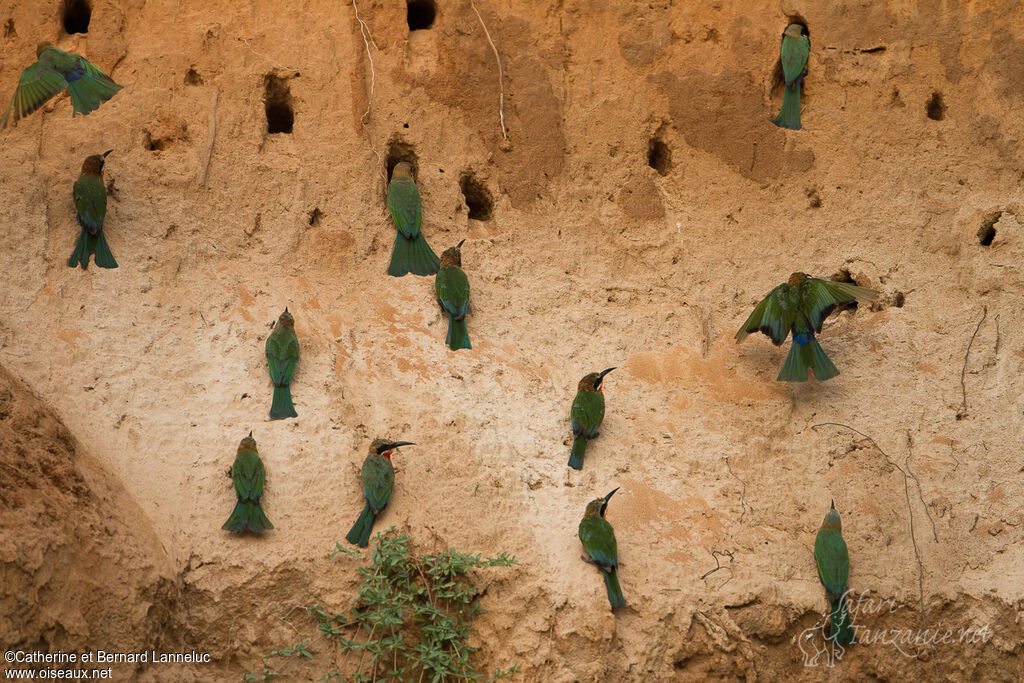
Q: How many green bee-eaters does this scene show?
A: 12